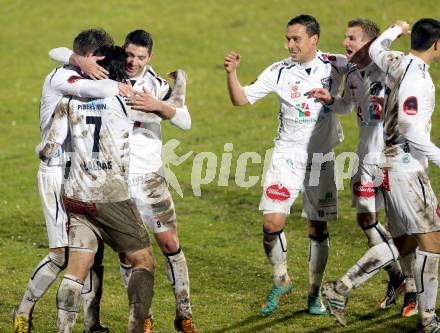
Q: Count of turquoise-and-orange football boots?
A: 2